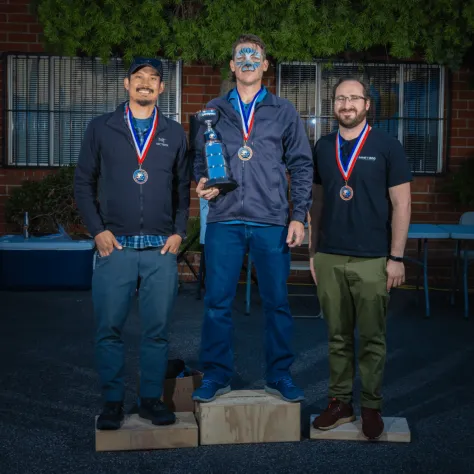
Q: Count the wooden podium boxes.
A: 3